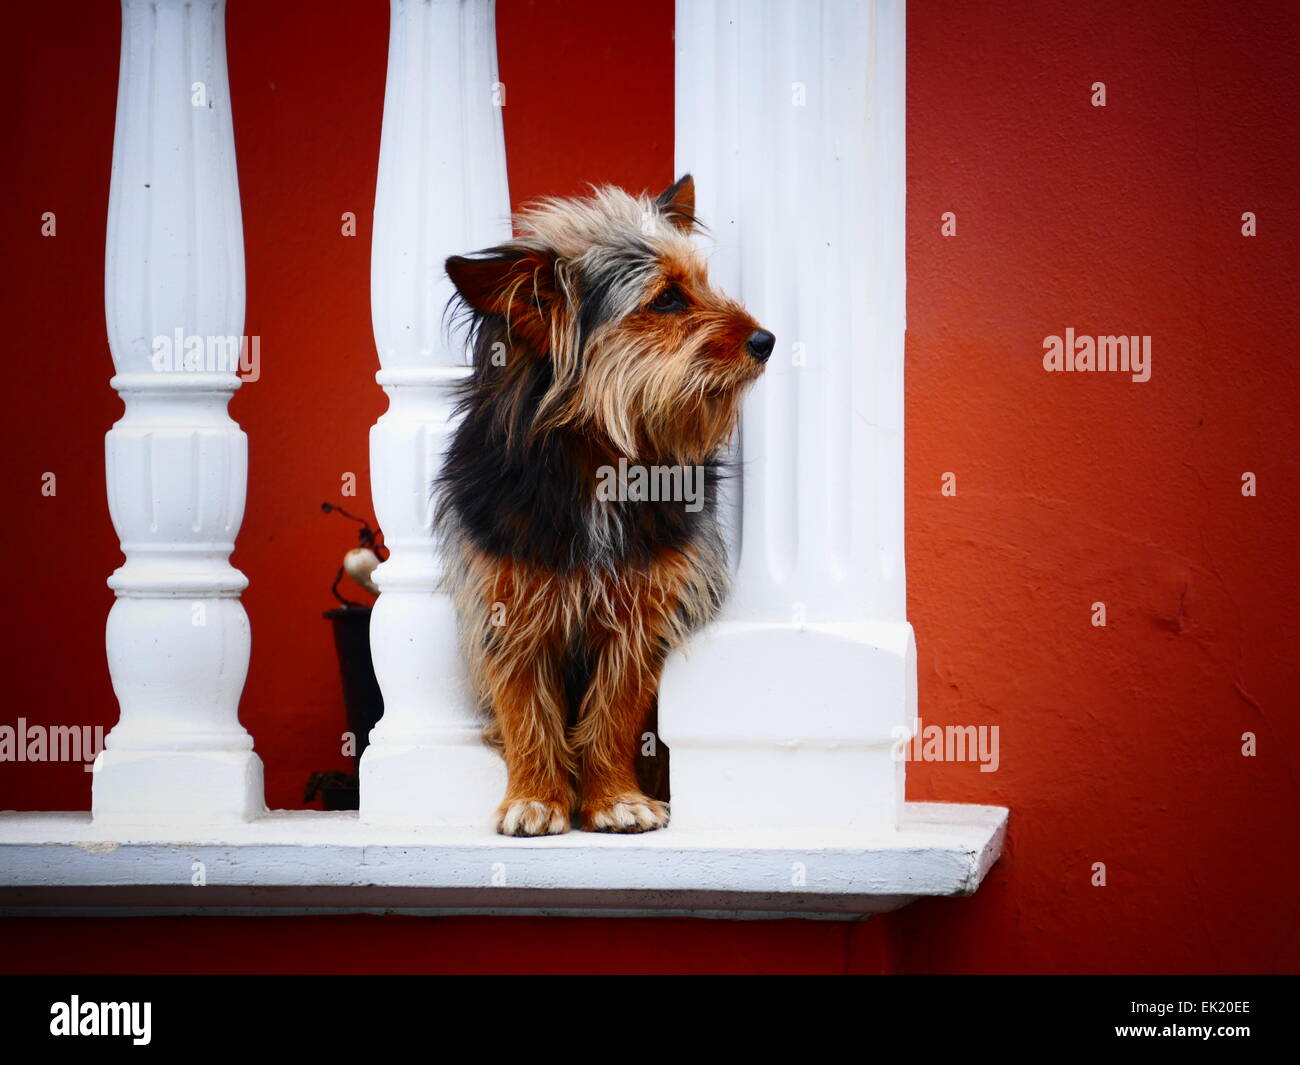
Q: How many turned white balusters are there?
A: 2